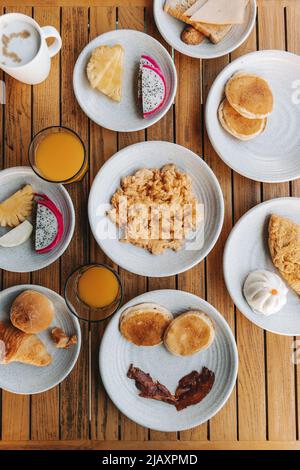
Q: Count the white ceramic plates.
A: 8